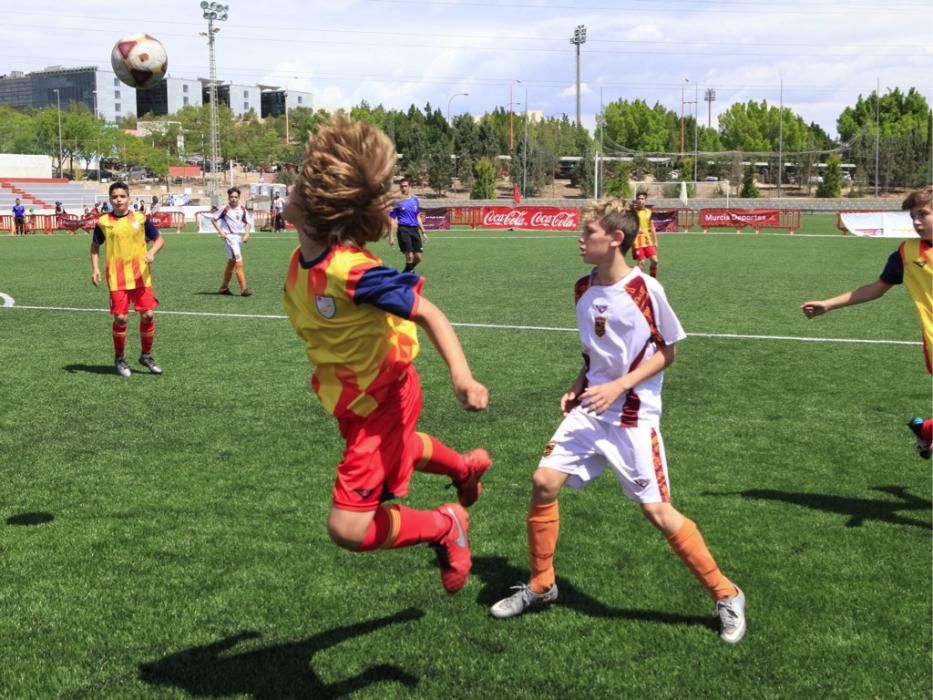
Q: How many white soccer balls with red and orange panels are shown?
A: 1